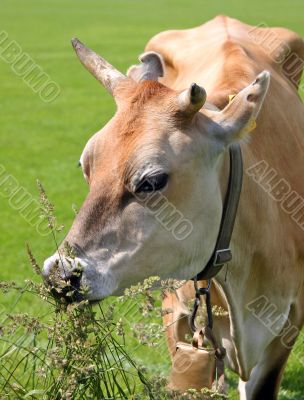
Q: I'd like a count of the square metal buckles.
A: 1